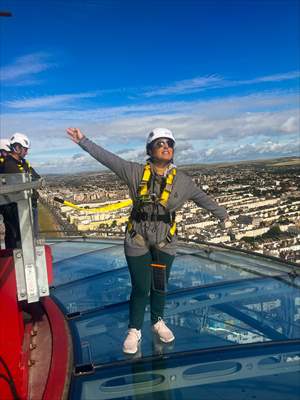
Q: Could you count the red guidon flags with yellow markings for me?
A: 0